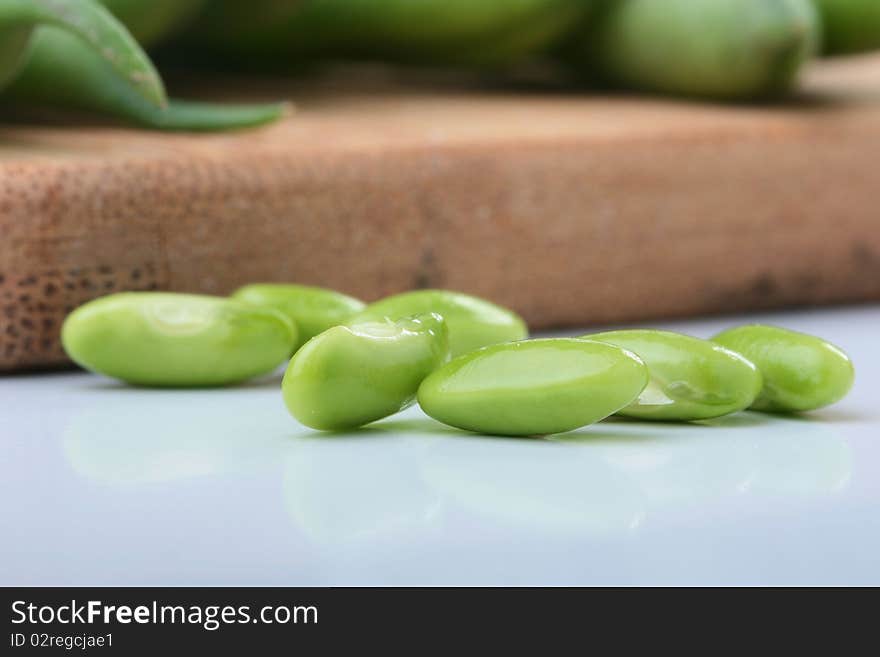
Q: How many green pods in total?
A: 7